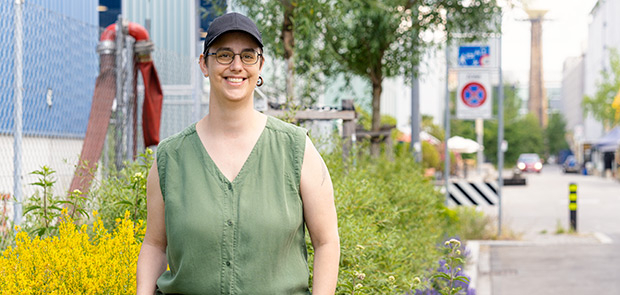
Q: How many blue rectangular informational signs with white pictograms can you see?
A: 1